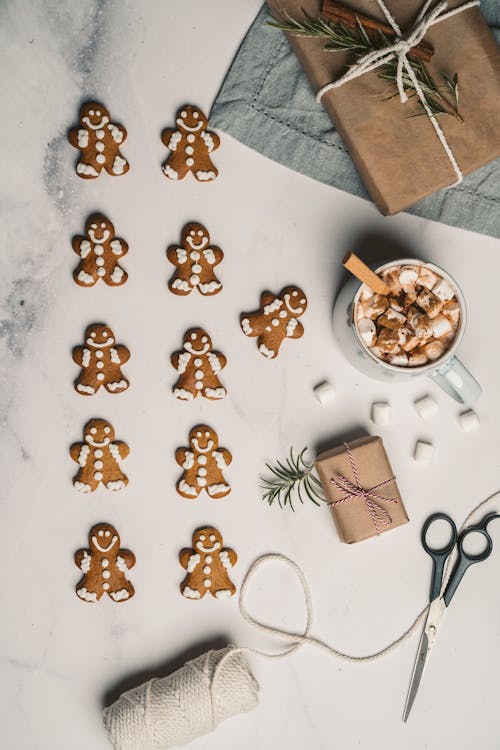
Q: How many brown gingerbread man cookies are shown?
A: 11